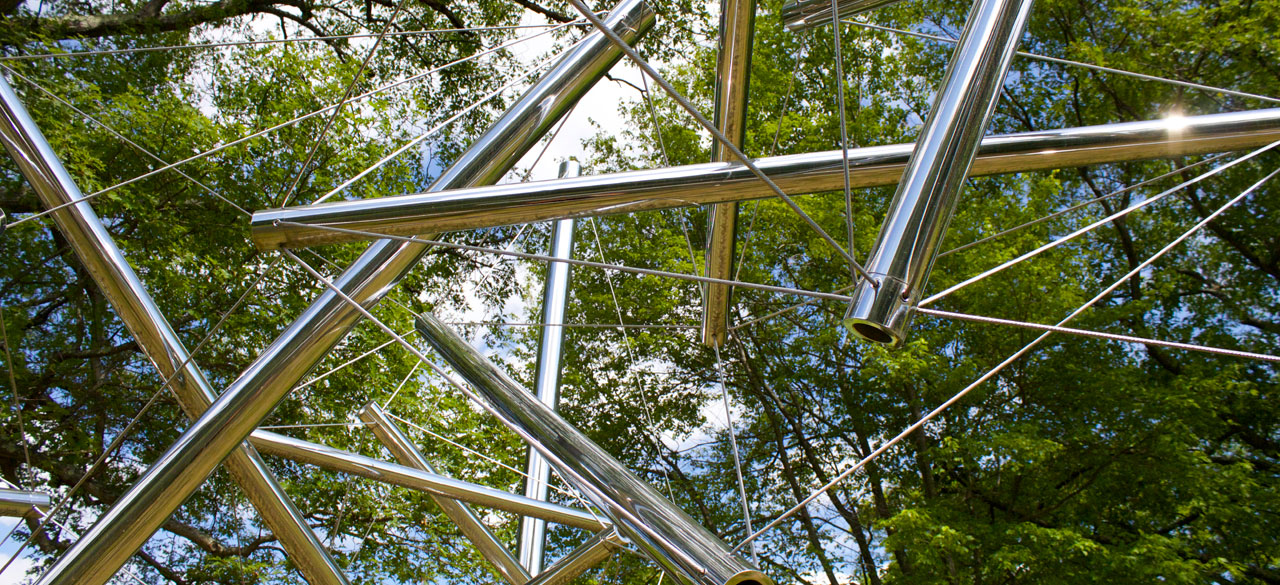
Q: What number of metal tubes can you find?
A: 12